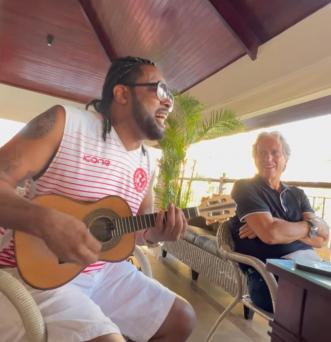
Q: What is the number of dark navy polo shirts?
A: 1